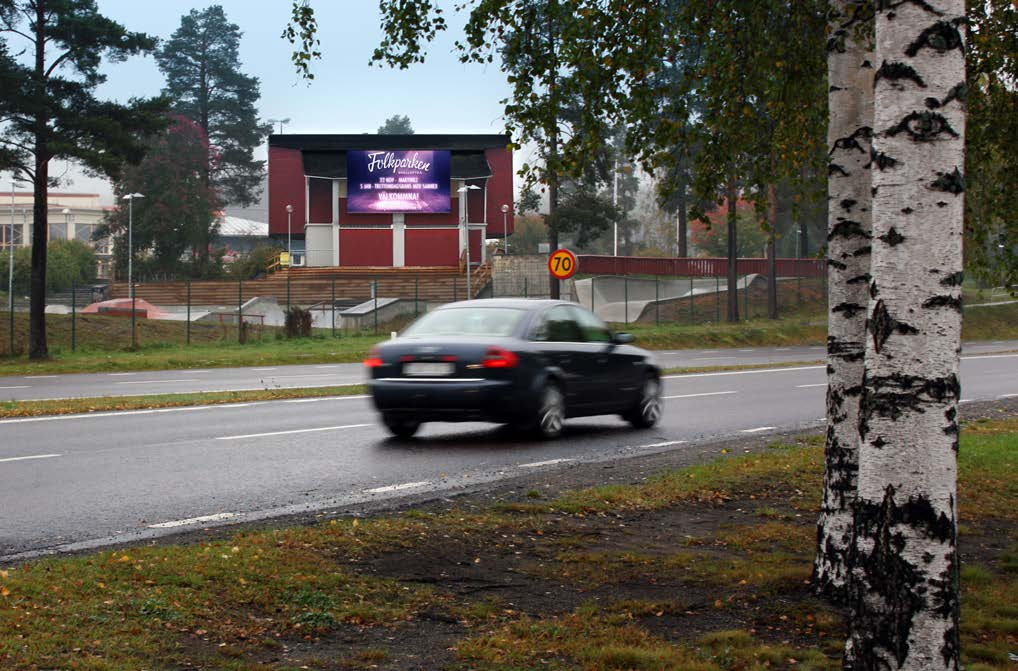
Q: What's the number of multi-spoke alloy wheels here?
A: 2